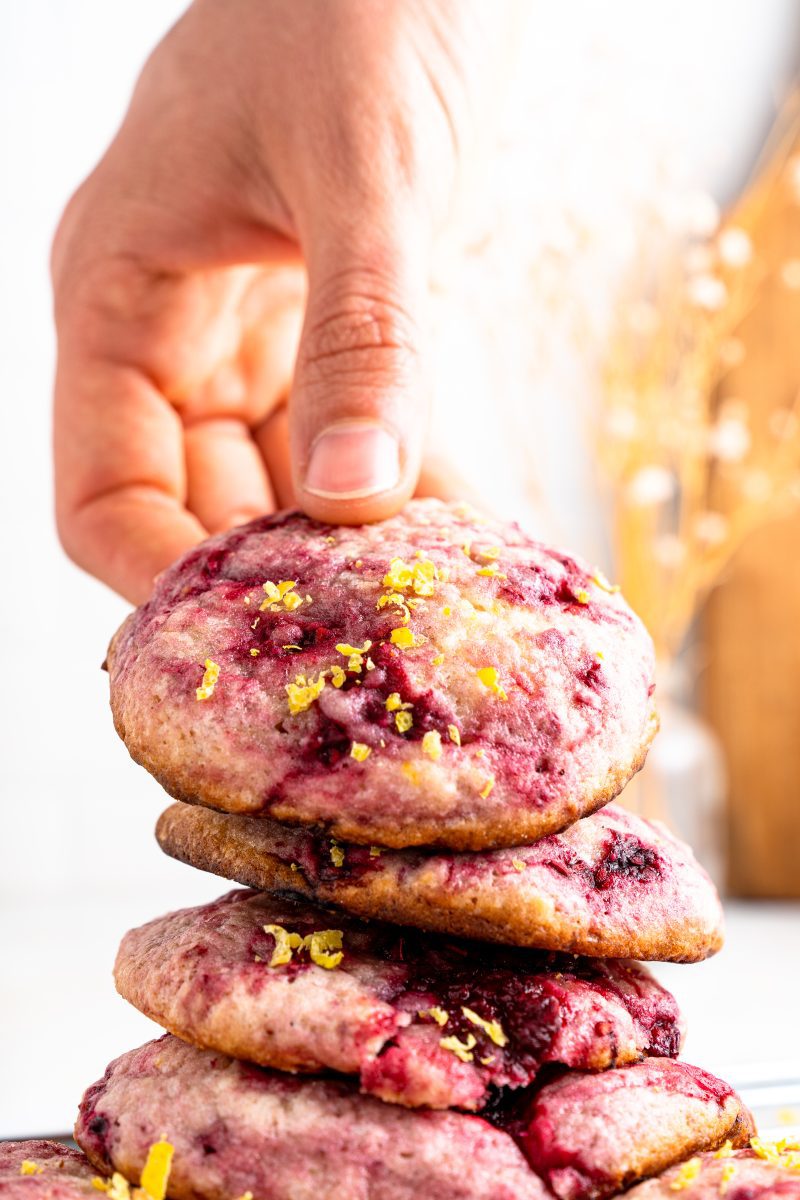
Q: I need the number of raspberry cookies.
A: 6